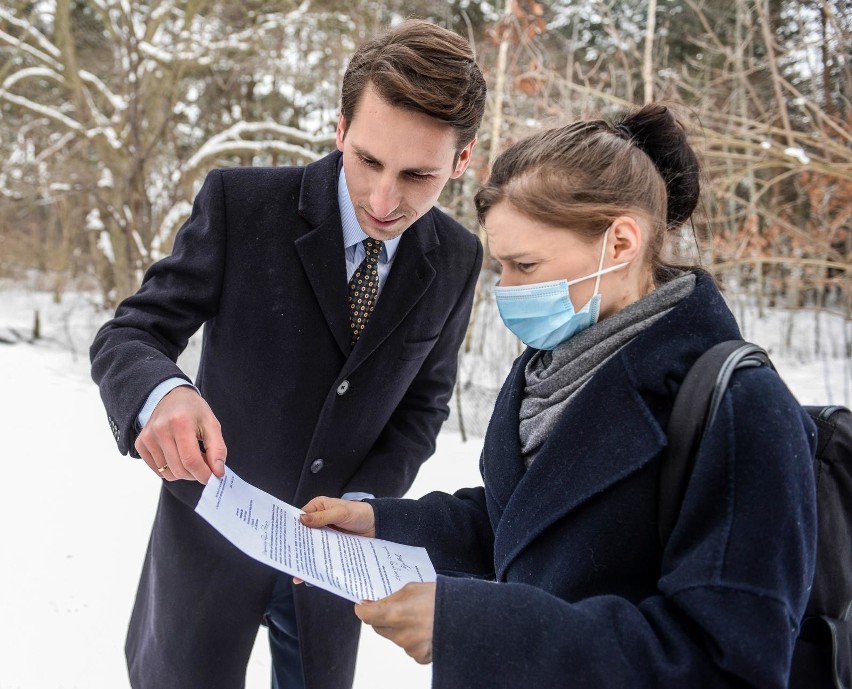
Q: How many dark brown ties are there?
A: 1